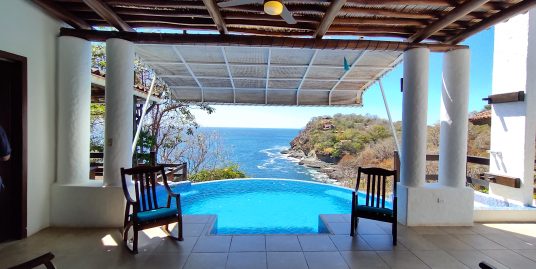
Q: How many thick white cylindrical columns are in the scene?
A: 4